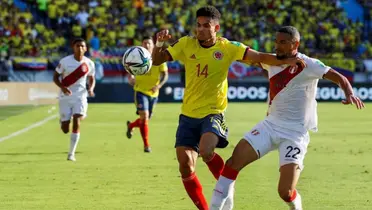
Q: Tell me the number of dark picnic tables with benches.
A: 0